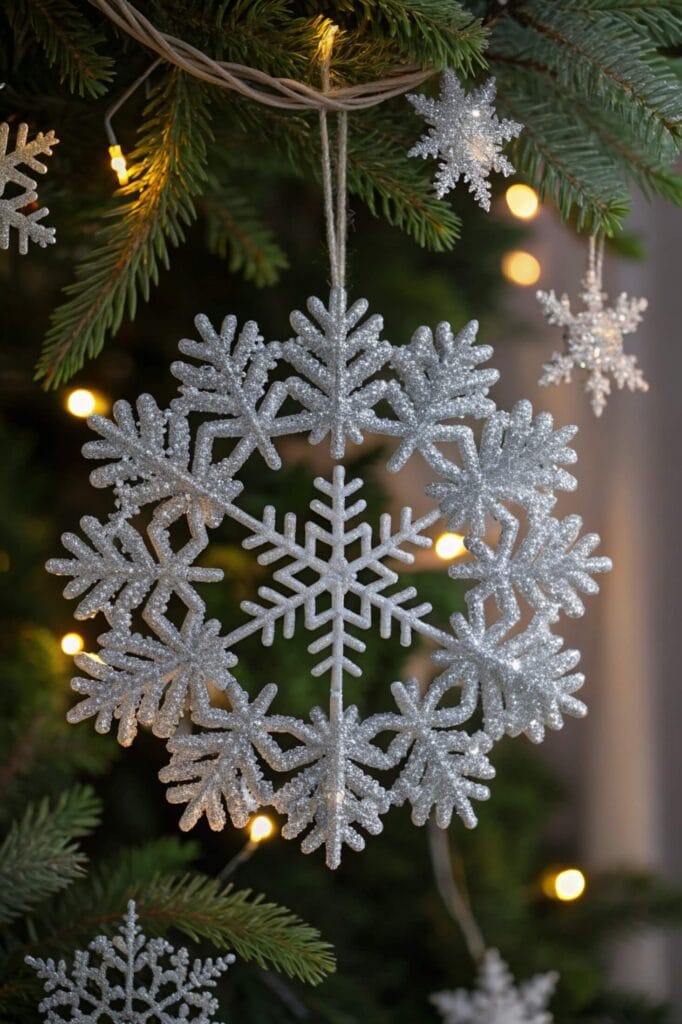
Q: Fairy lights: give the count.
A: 9